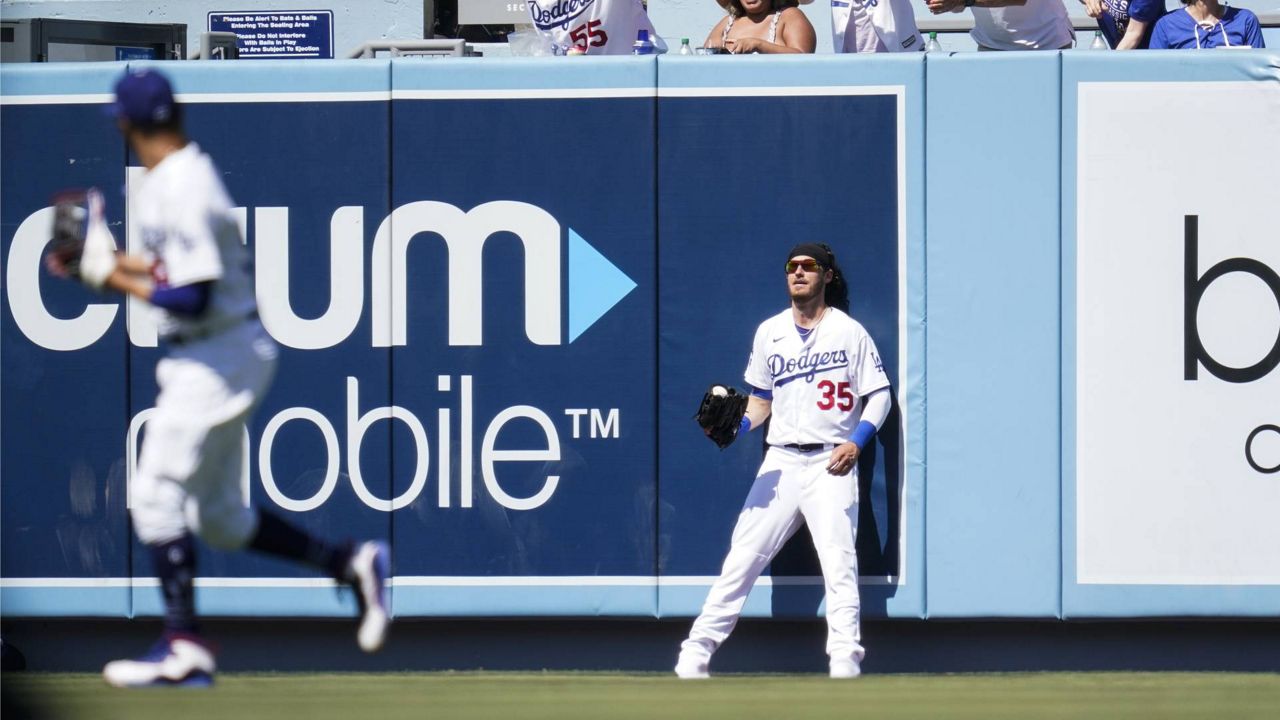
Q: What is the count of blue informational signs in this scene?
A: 1